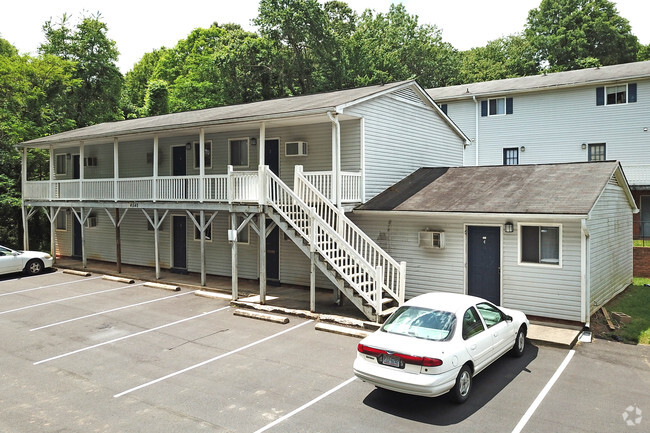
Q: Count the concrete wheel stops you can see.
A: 6